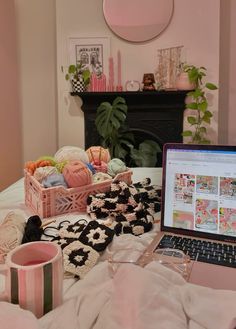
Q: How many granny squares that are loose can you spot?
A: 4